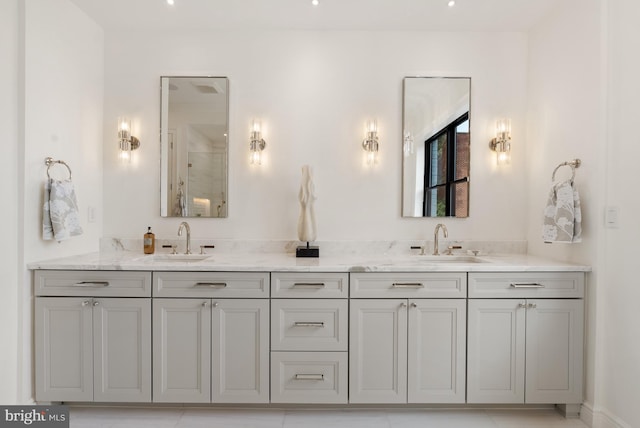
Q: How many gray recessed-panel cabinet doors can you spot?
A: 8